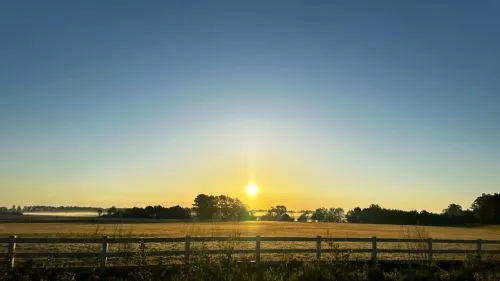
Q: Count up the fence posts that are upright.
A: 8